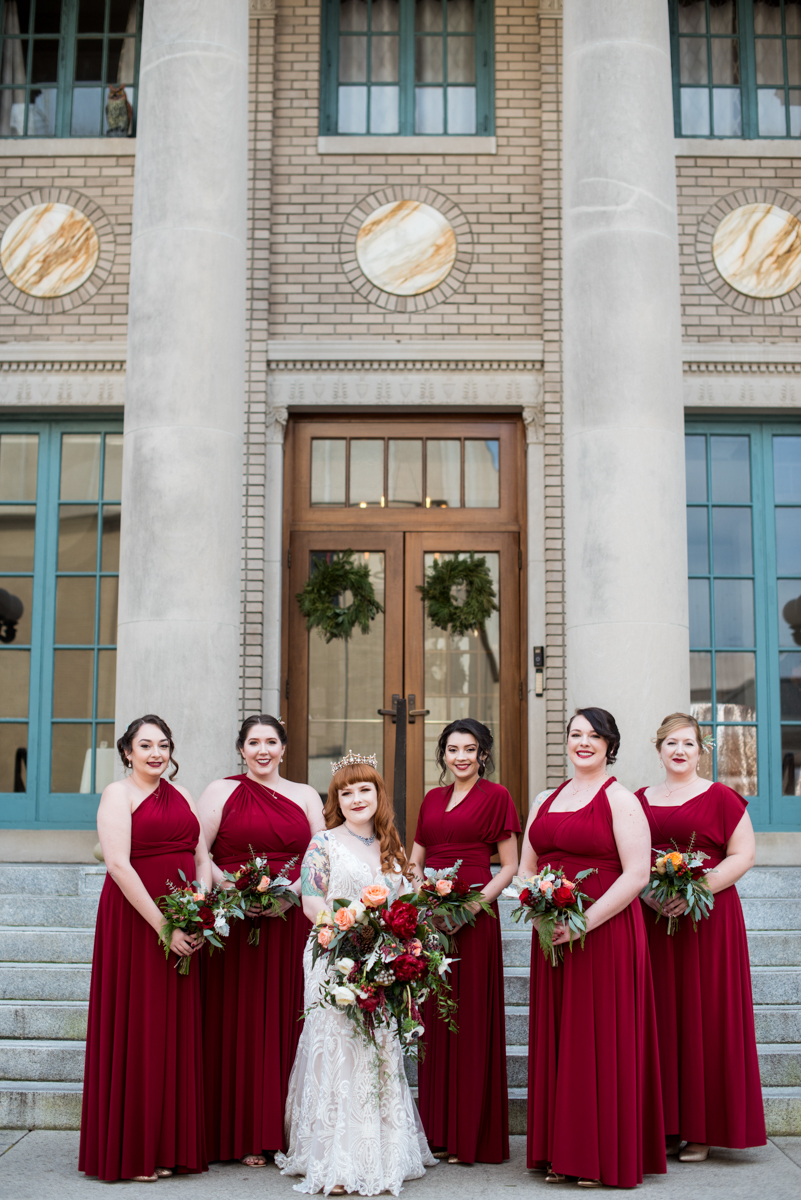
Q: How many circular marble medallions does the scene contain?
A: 3